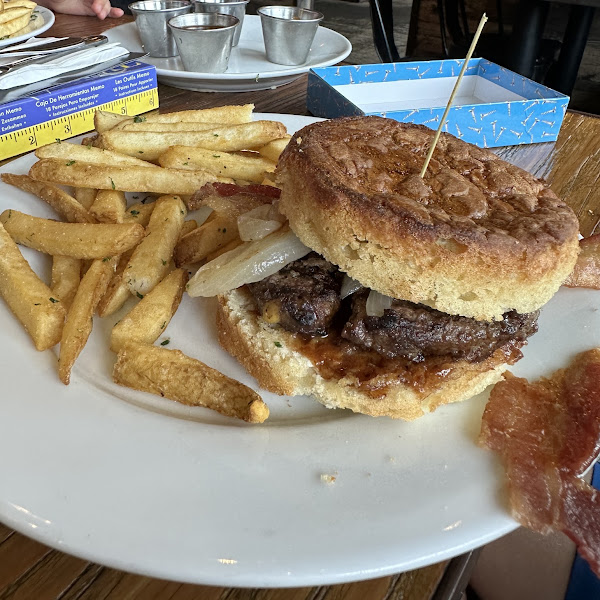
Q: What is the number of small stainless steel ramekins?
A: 4